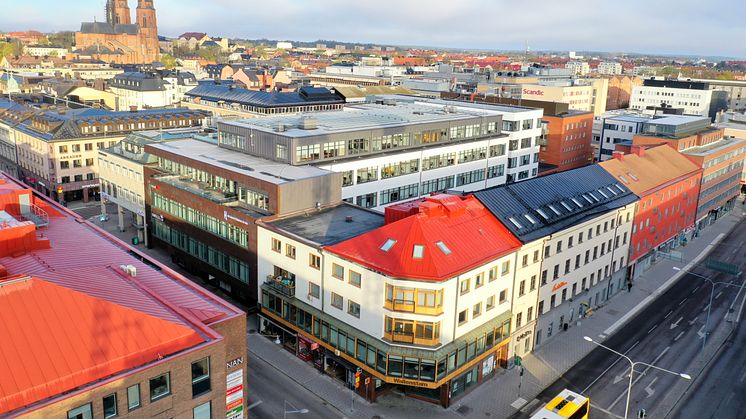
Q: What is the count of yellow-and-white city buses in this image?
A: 1